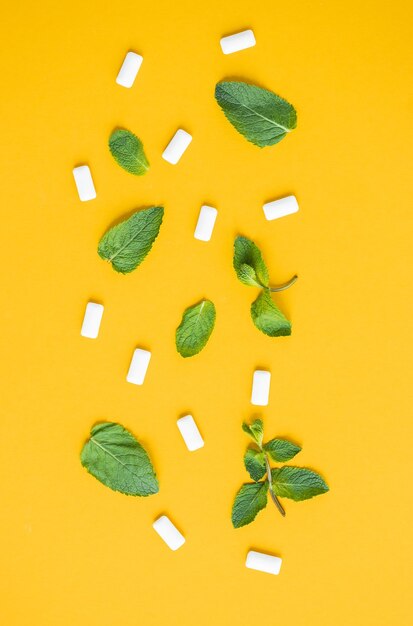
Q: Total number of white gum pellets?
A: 12